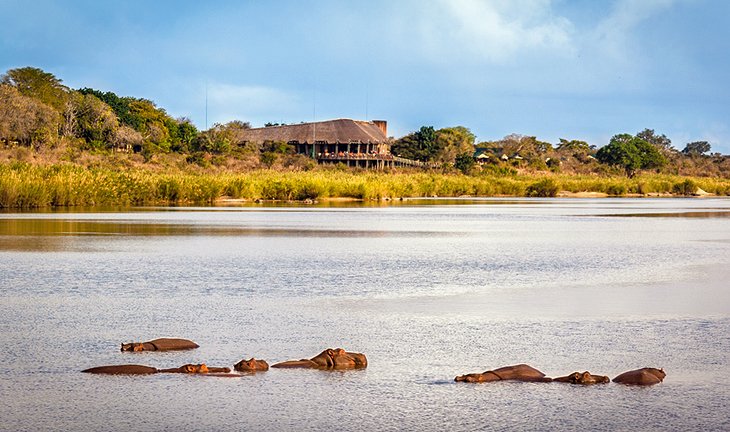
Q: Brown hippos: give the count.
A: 8